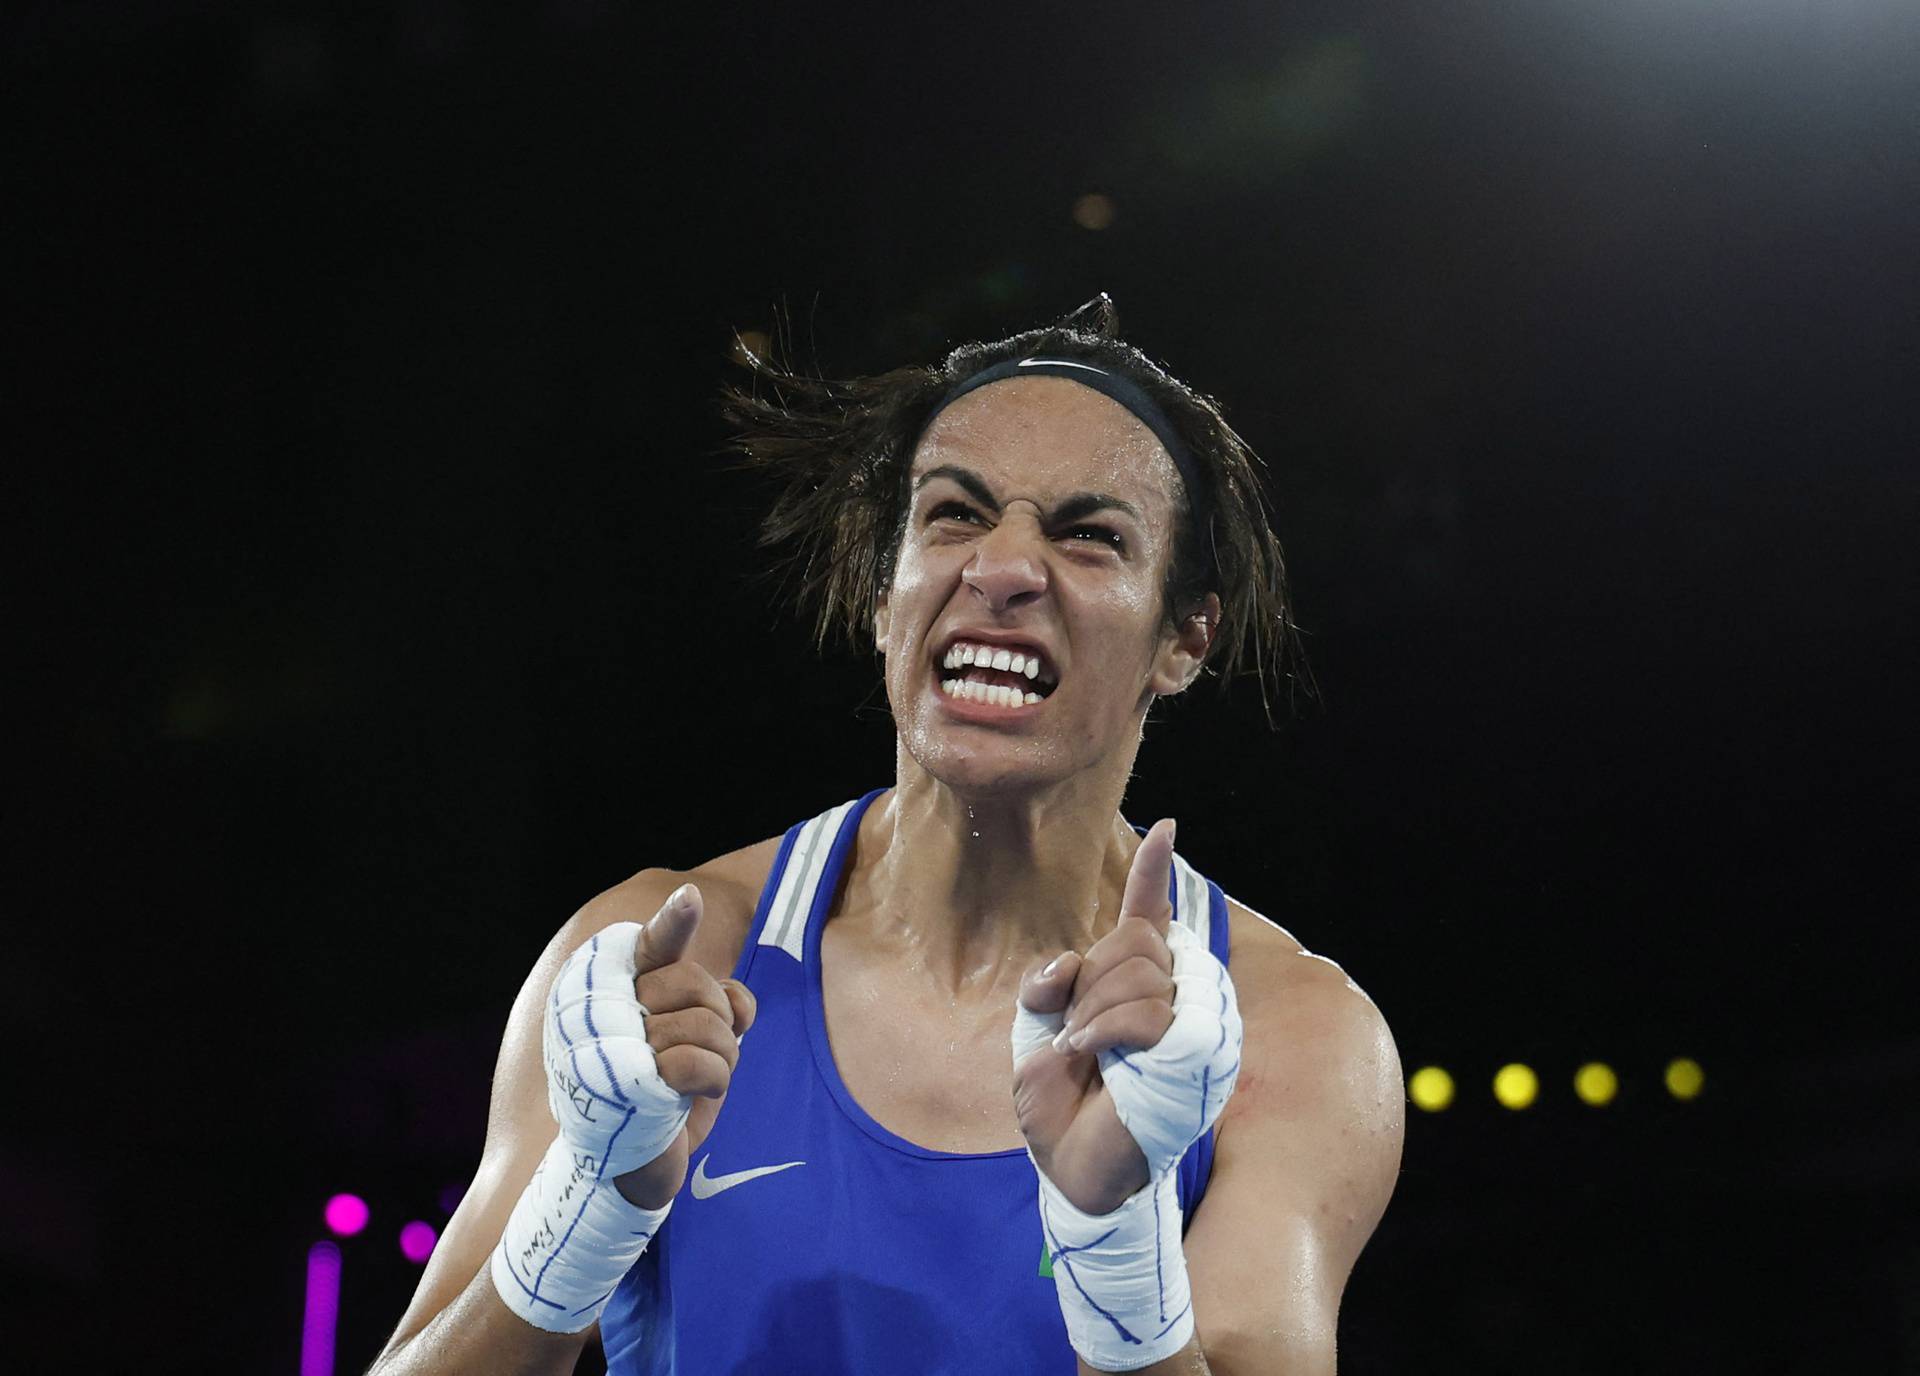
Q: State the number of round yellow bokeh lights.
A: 4